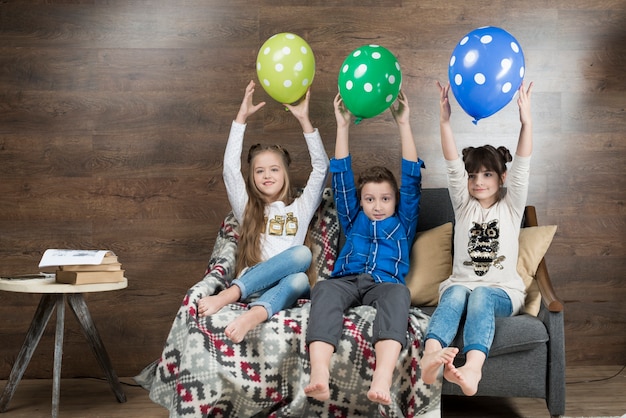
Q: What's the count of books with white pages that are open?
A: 1